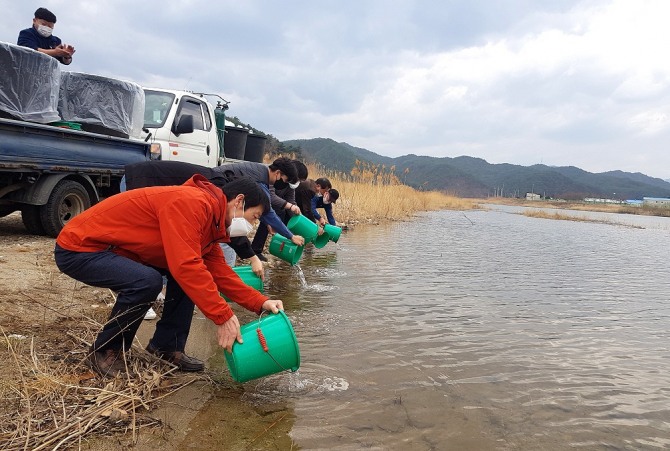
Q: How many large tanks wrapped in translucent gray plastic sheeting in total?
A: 2